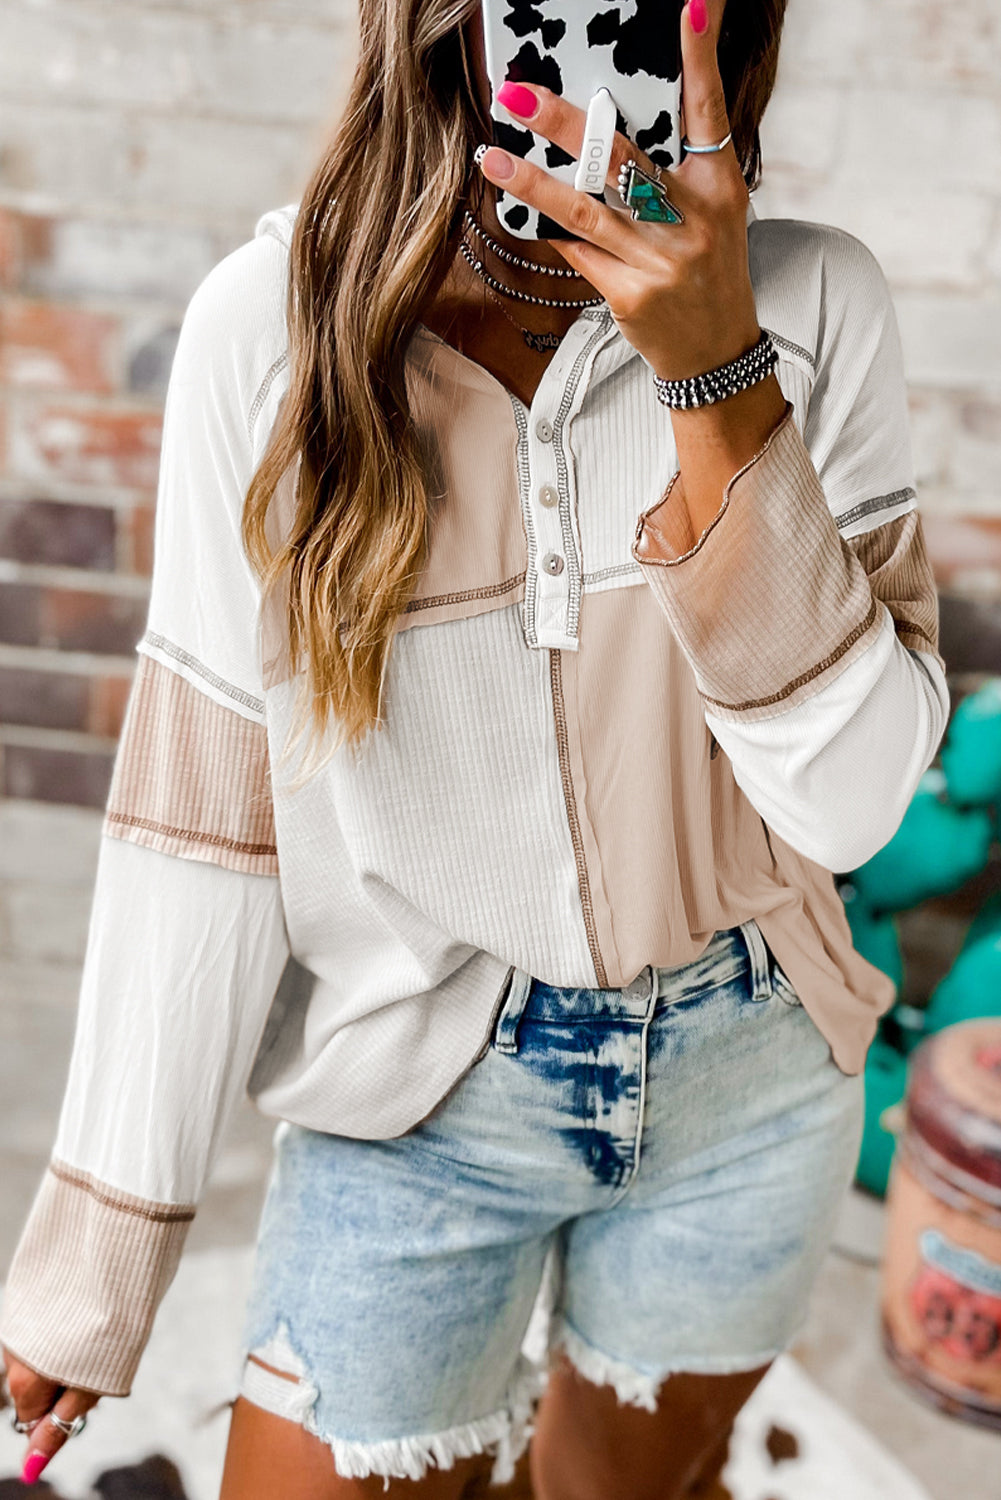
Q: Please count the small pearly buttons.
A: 3